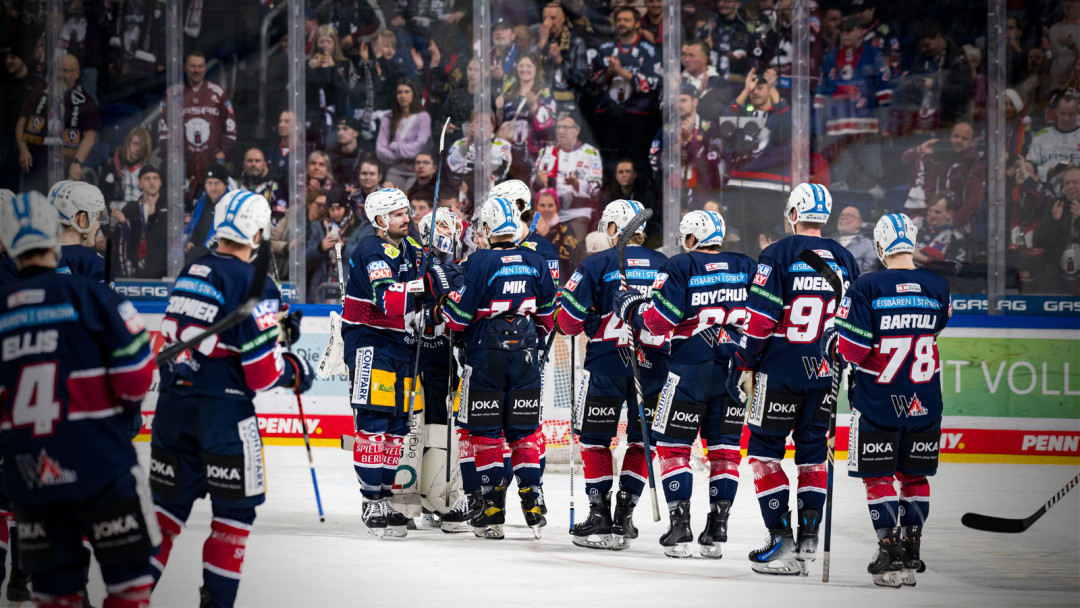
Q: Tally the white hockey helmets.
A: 12